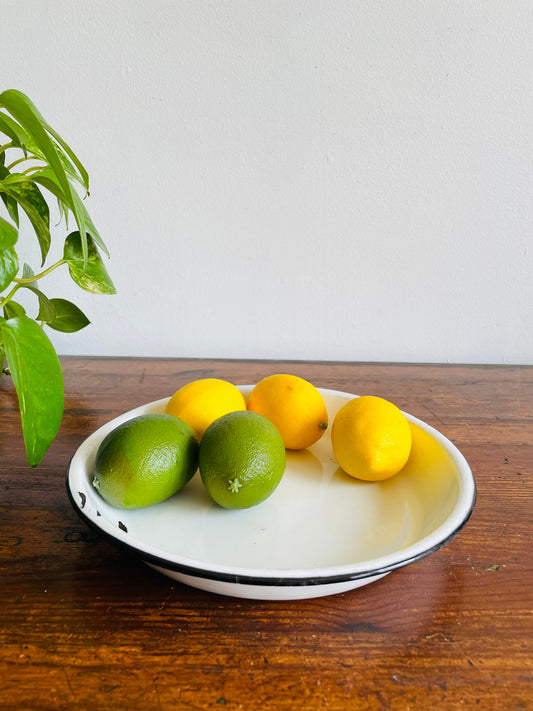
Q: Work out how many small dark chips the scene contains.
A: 3